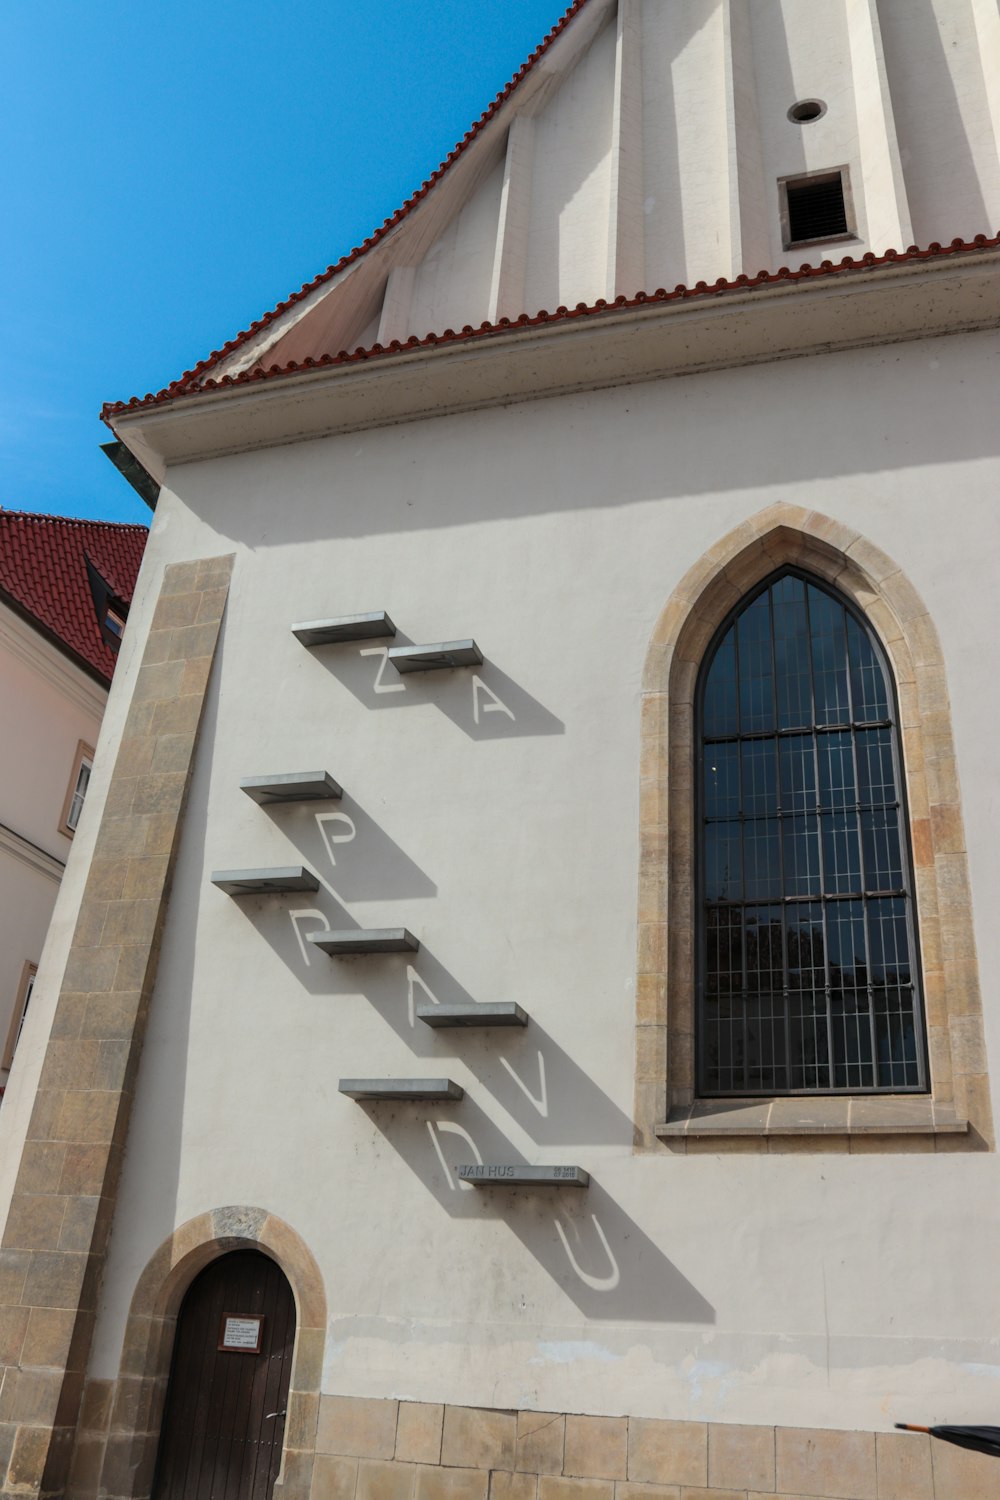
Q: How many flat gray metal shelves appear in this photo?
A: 8